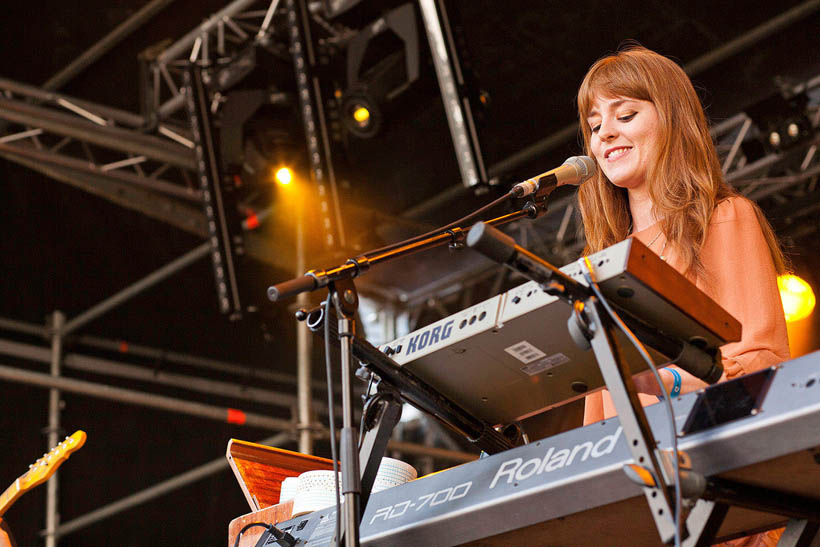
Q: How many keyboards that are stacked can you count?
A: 2